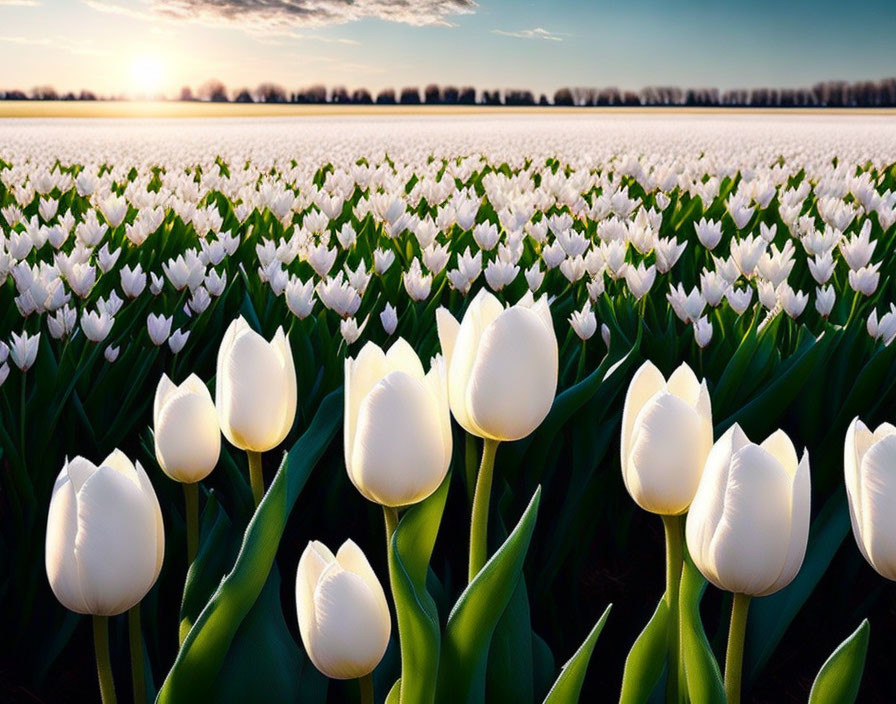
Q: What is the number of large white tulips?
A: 9